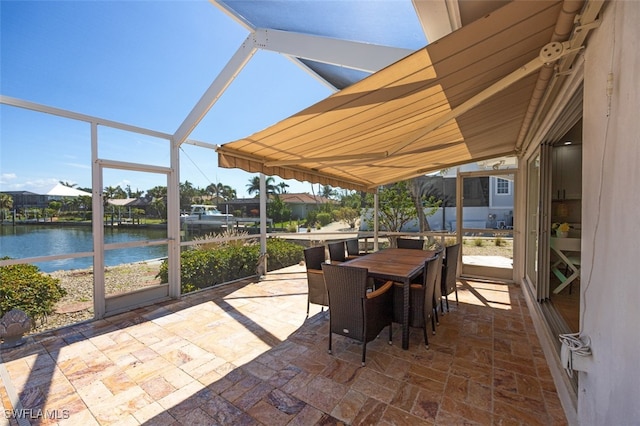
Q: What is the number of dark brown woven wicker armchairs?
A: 8